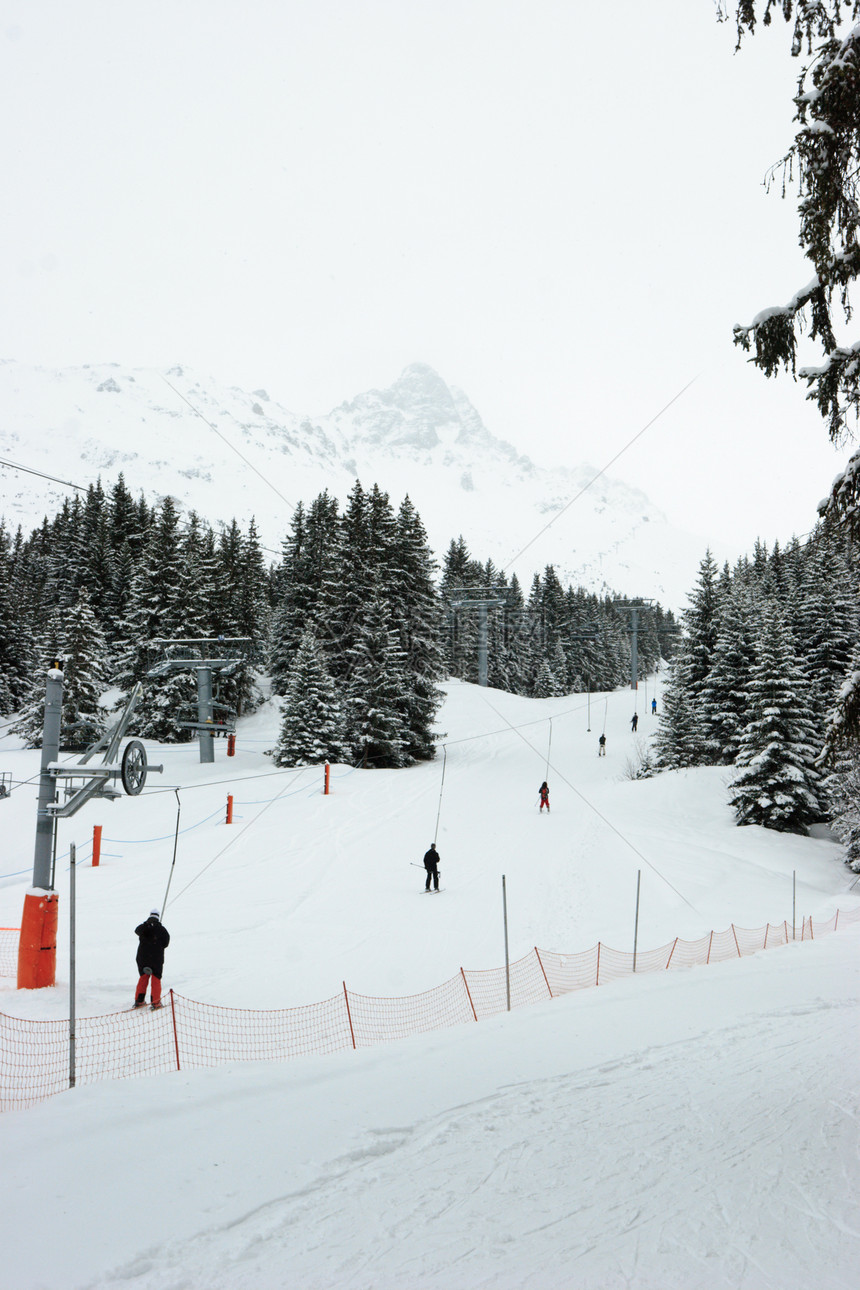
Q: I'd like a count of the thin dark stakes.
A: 4